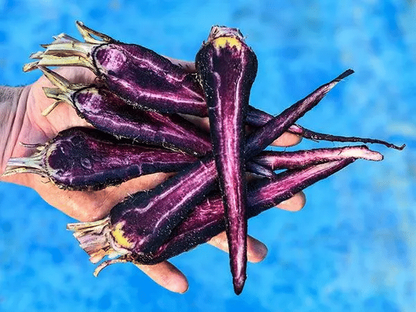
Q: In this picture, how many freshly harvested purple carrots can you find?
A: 6